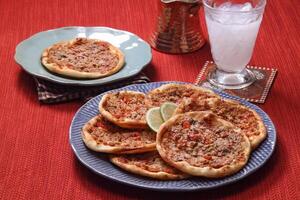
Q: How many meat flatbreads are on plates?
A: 7